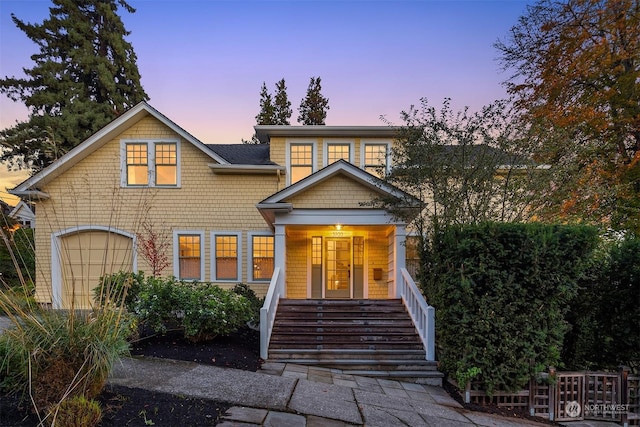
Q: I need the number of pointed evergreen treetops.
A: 3